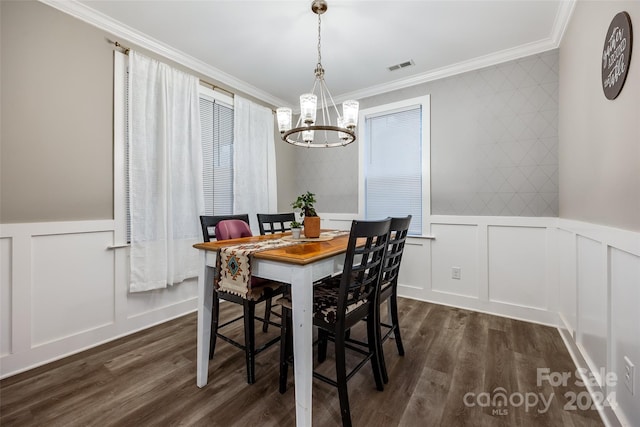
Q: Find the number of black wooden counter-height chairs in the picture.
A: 4